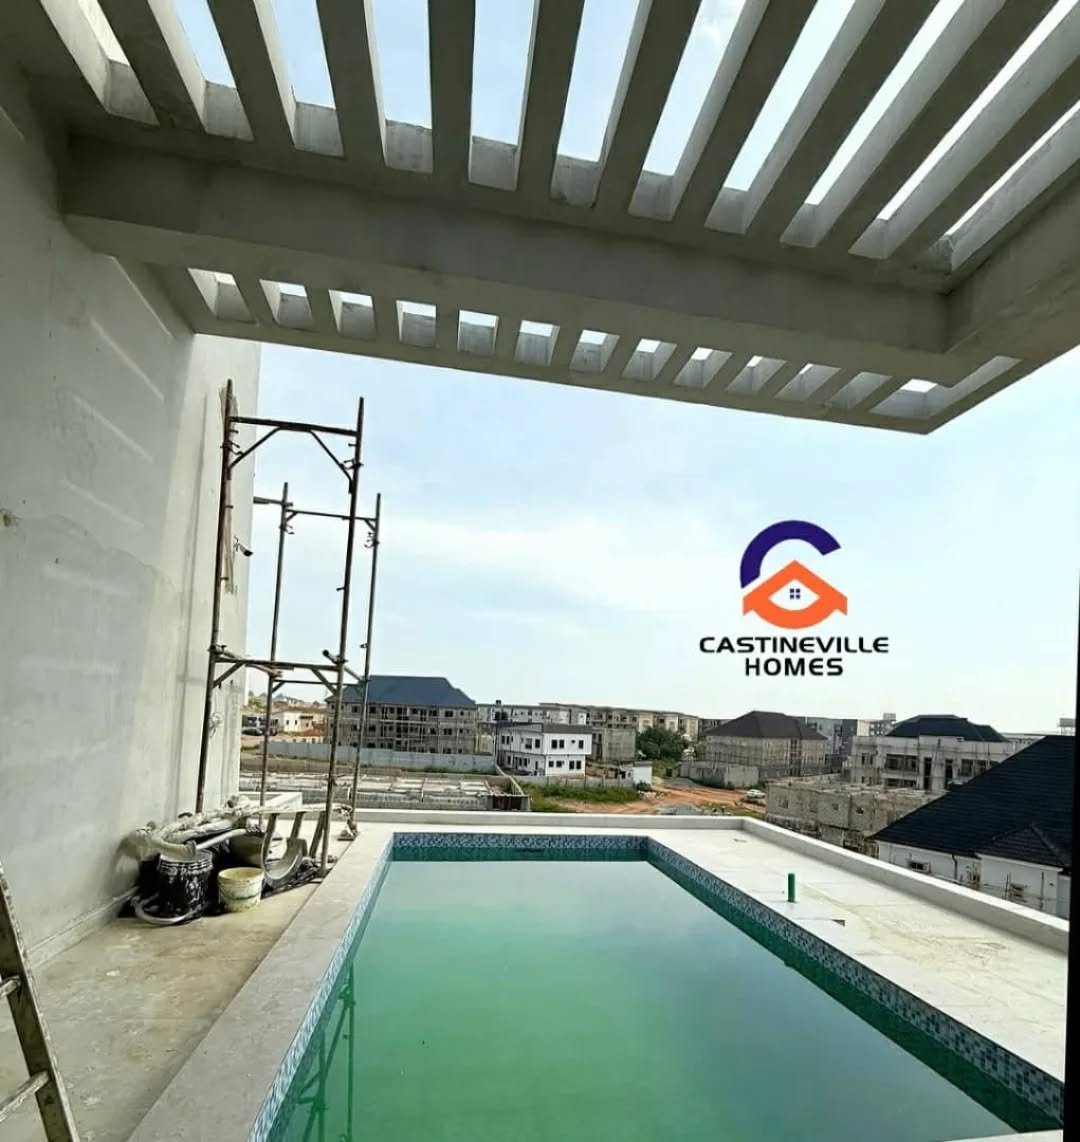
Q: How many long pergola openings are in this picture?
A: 11